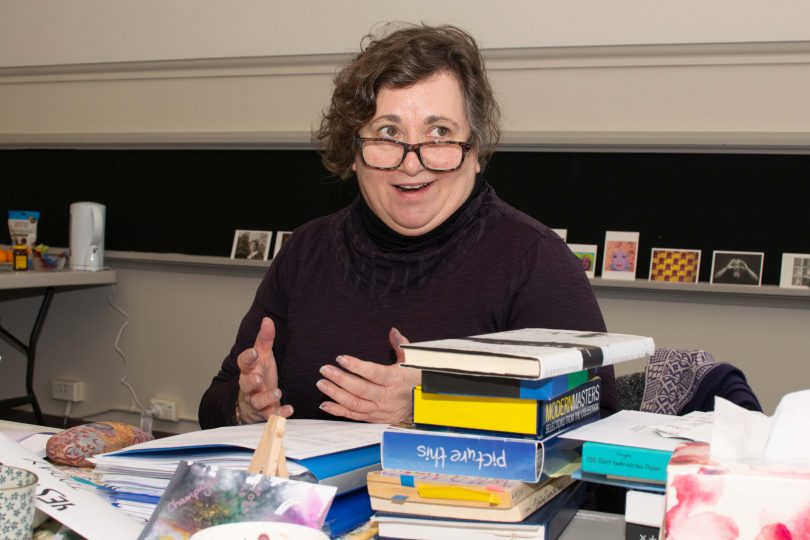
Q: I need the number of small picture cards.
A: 8